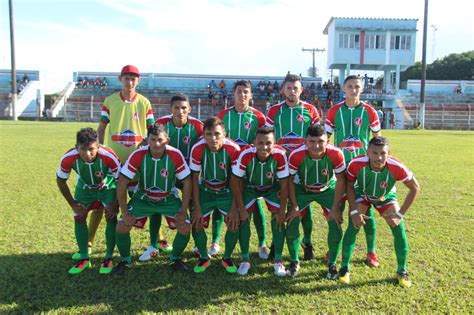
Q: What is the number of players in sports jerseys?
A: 11